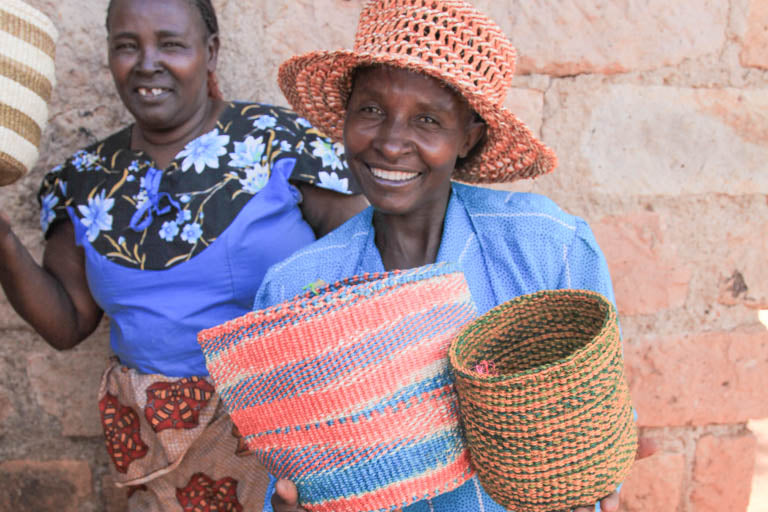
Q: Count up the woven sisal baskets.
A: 3